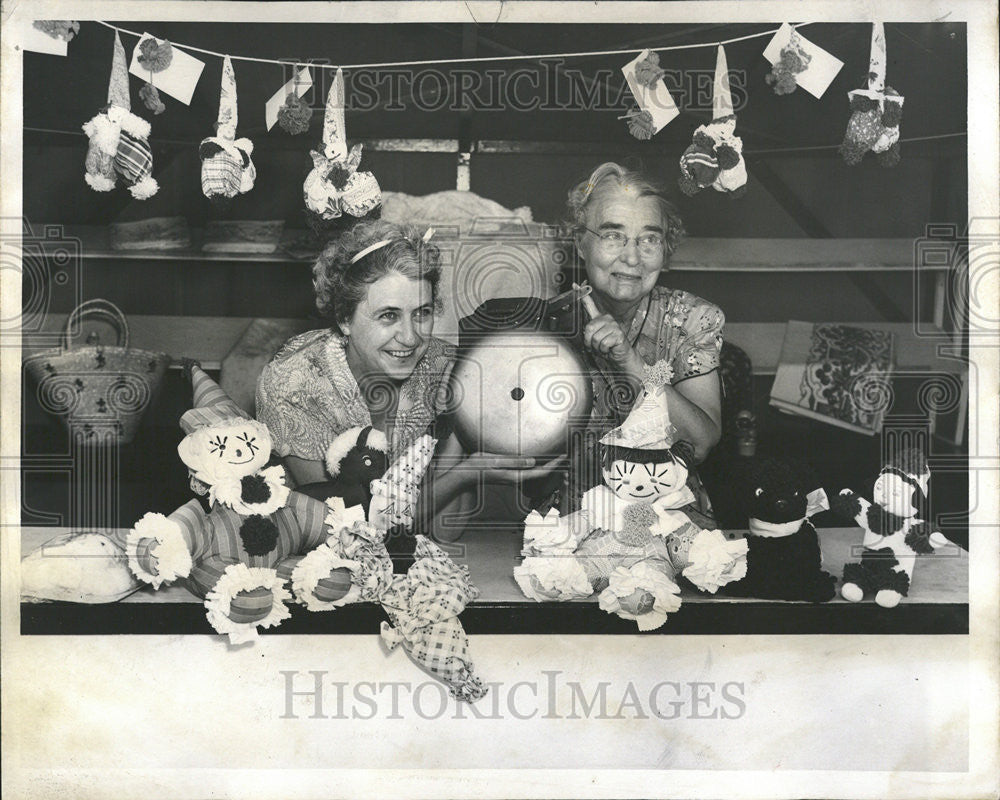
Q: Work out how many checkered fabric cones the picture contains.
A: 1